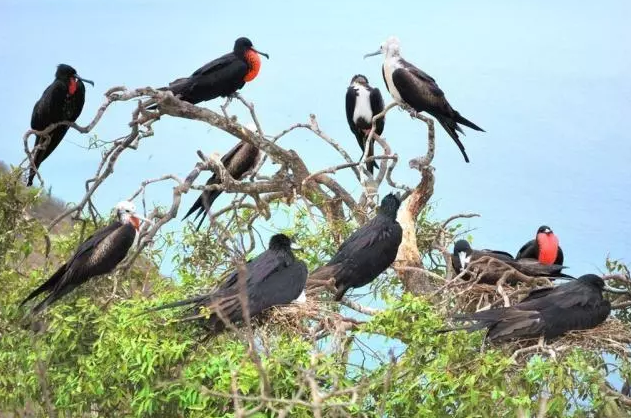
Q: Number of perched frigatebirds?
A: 11